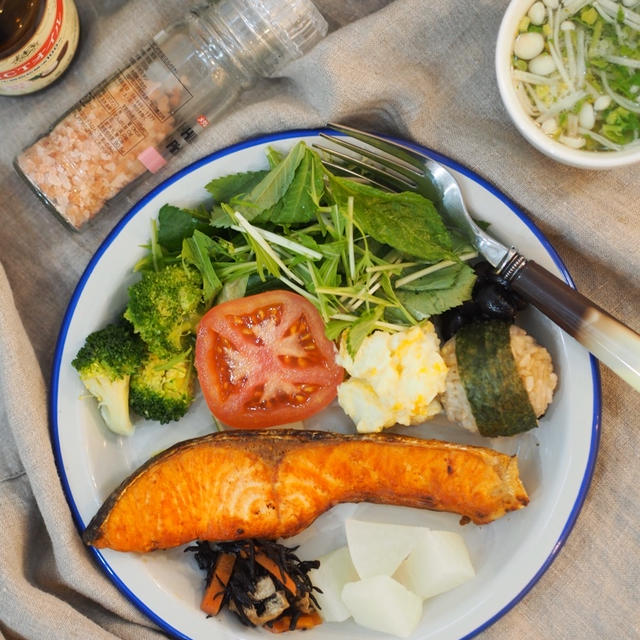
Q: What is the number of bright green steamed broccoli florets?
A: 3